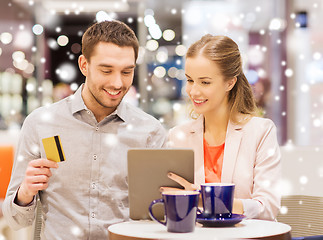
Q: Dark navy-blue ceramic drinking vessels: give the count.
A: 2